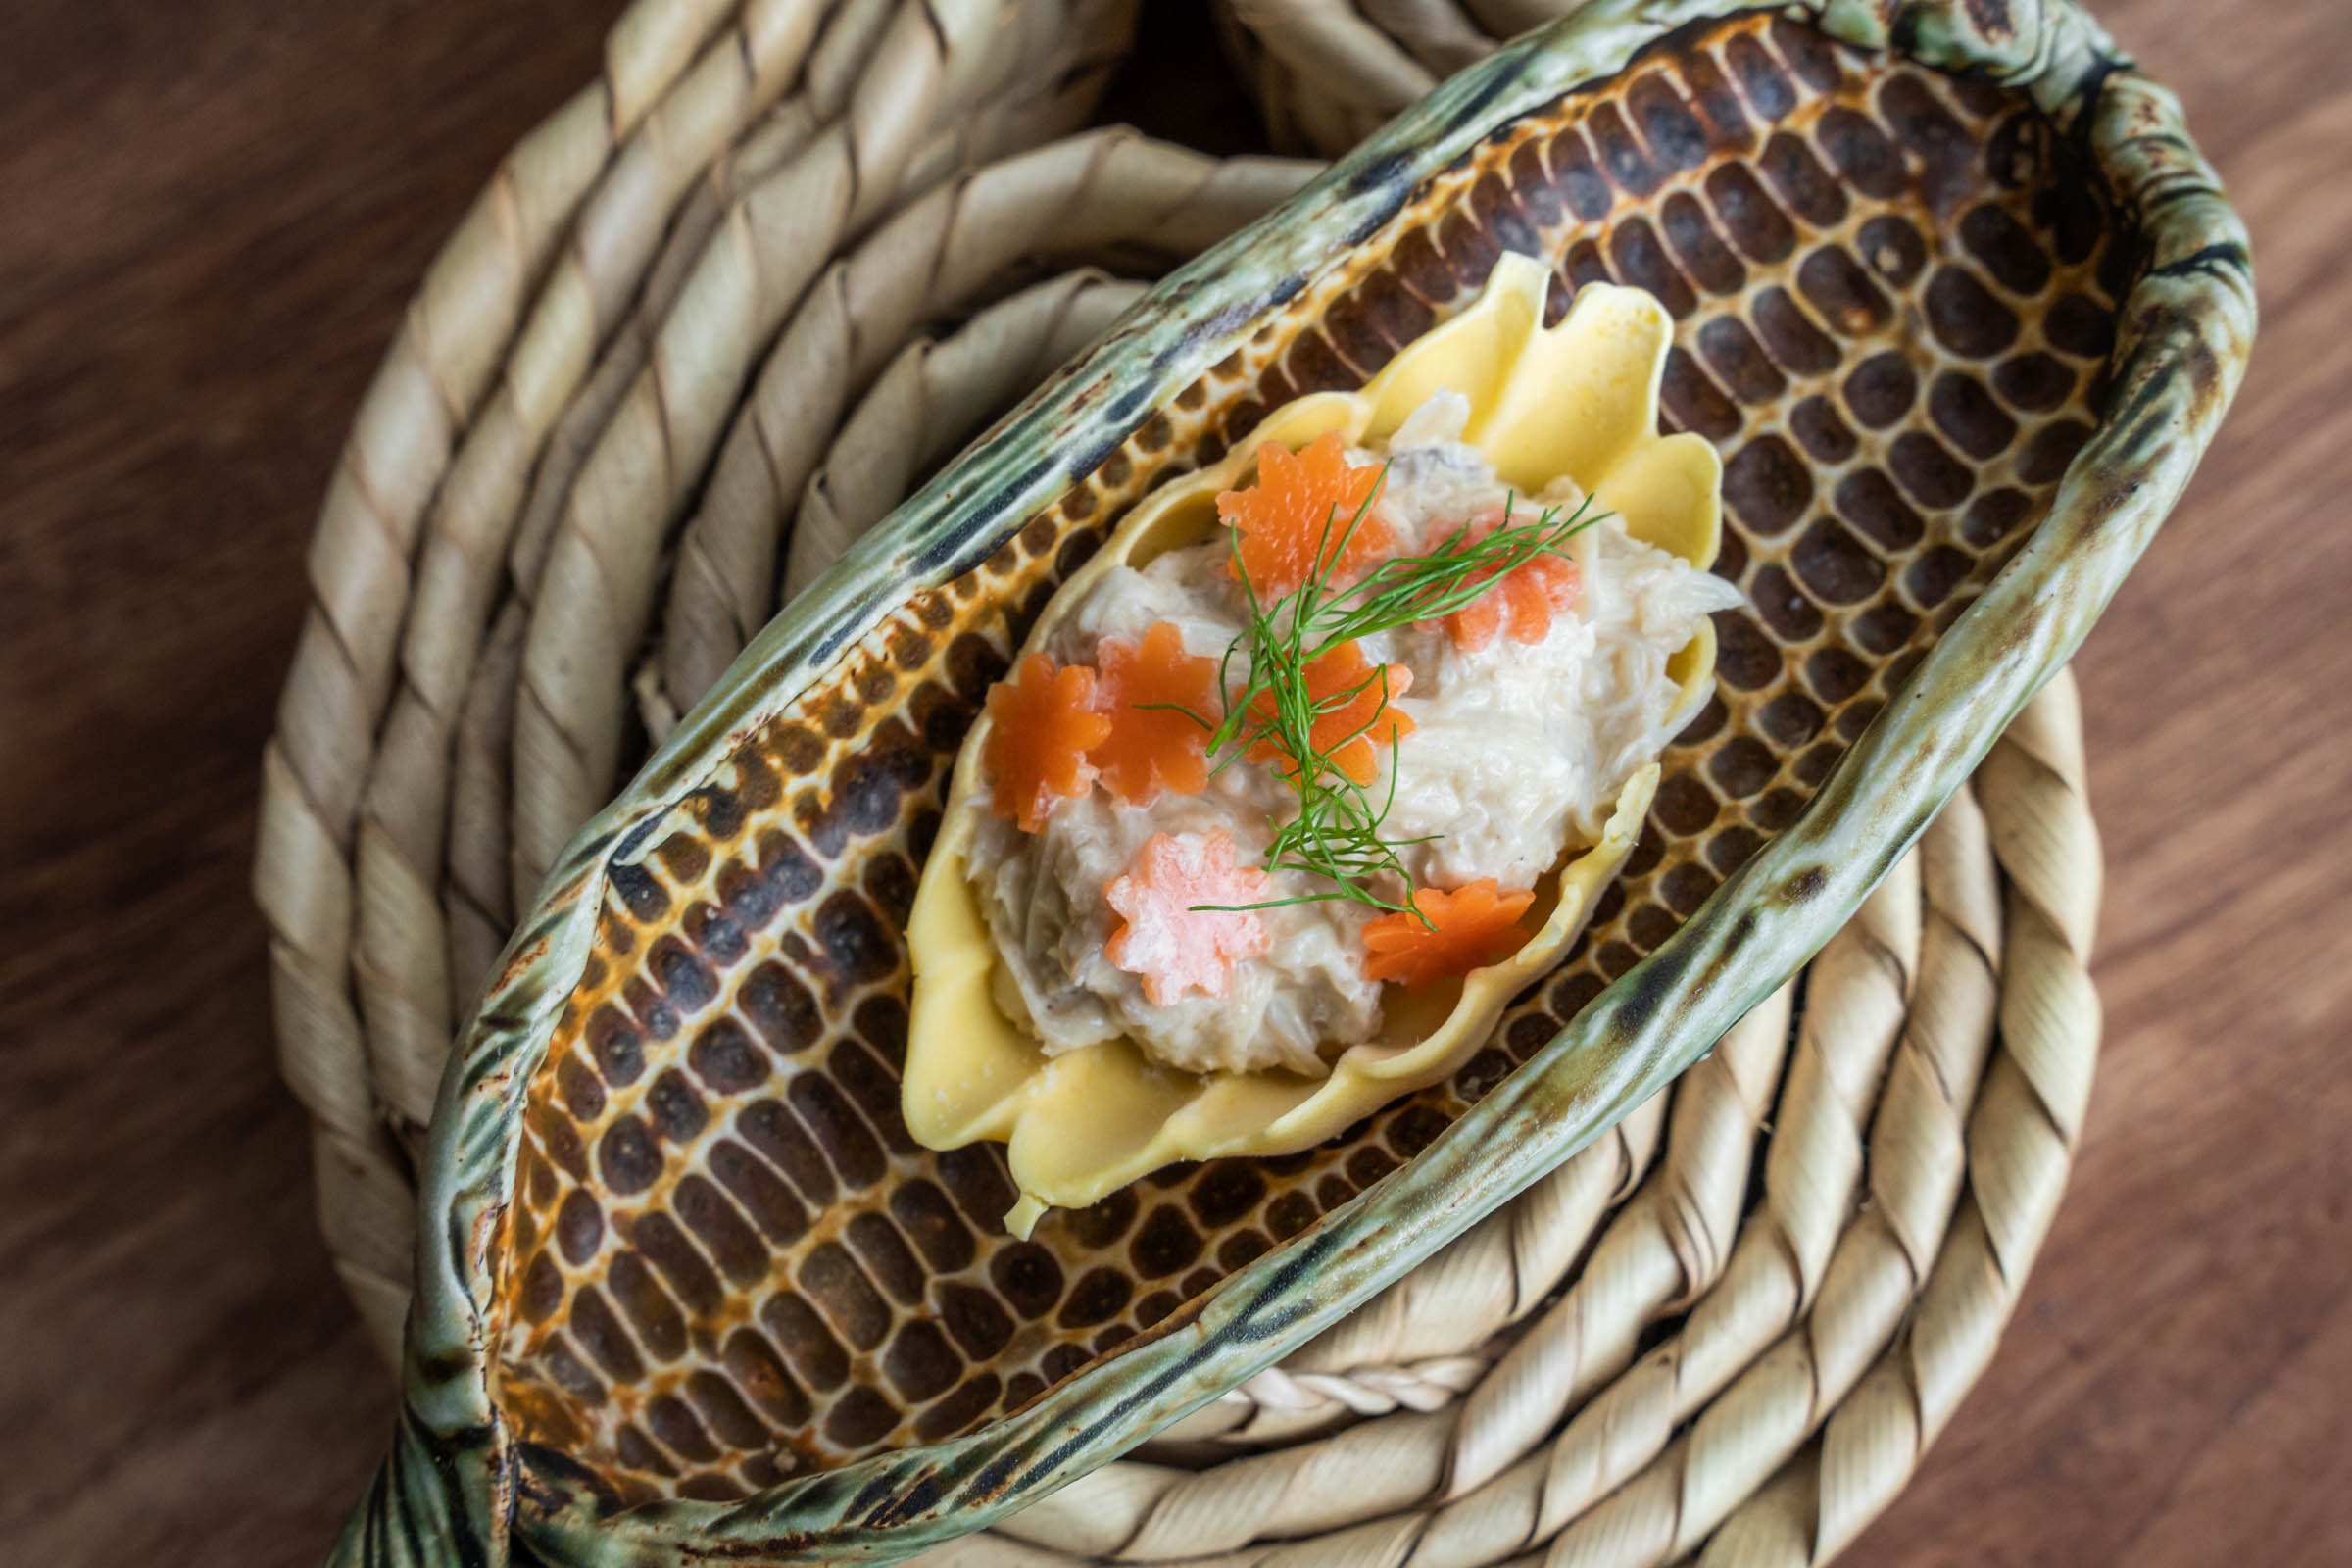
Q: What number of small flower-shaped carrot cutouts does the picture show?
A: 7